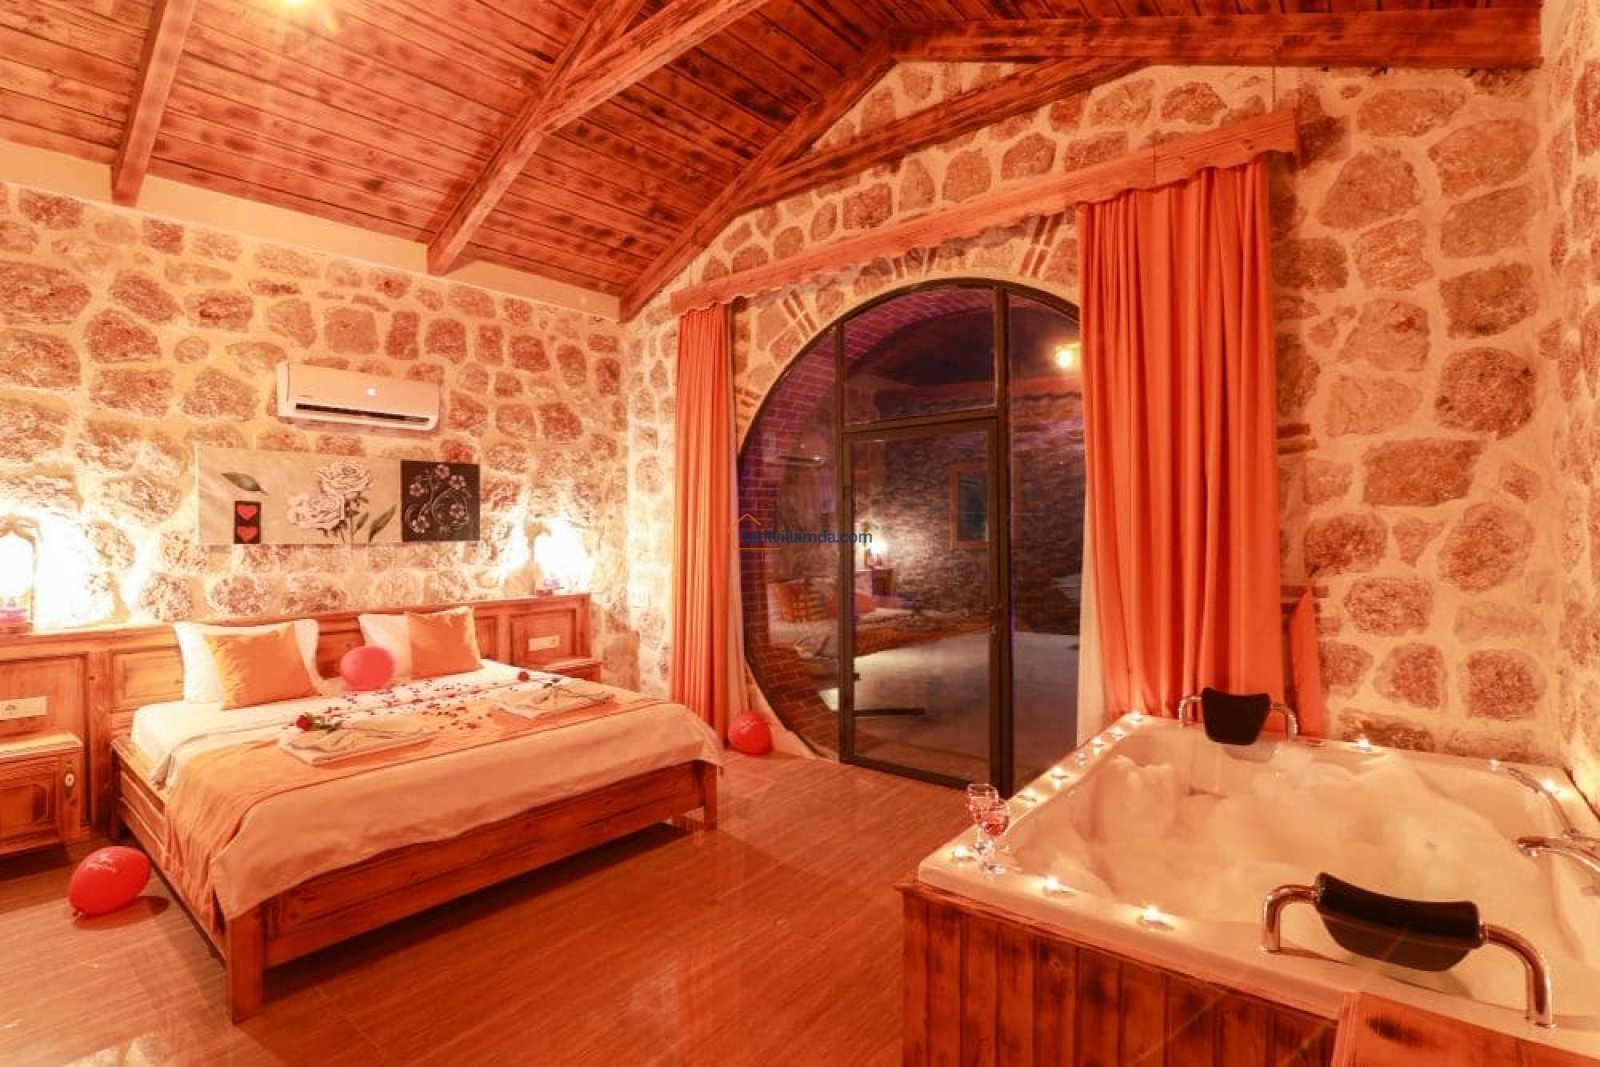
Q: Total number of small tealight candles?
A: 12